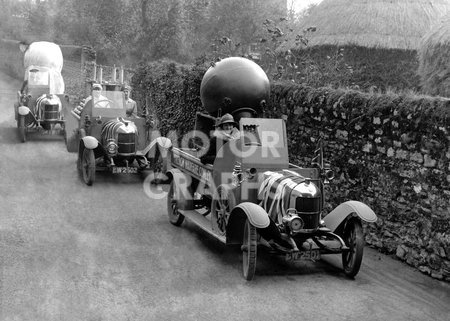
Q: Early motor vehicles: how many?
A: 3